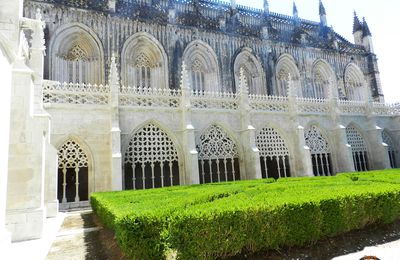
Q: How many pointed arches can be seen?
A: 14